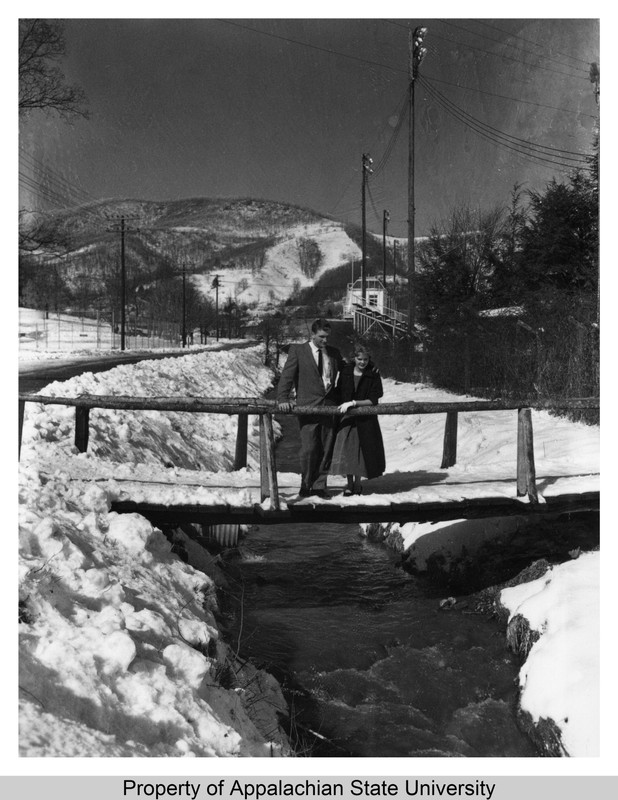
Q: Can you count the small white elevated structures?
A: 1